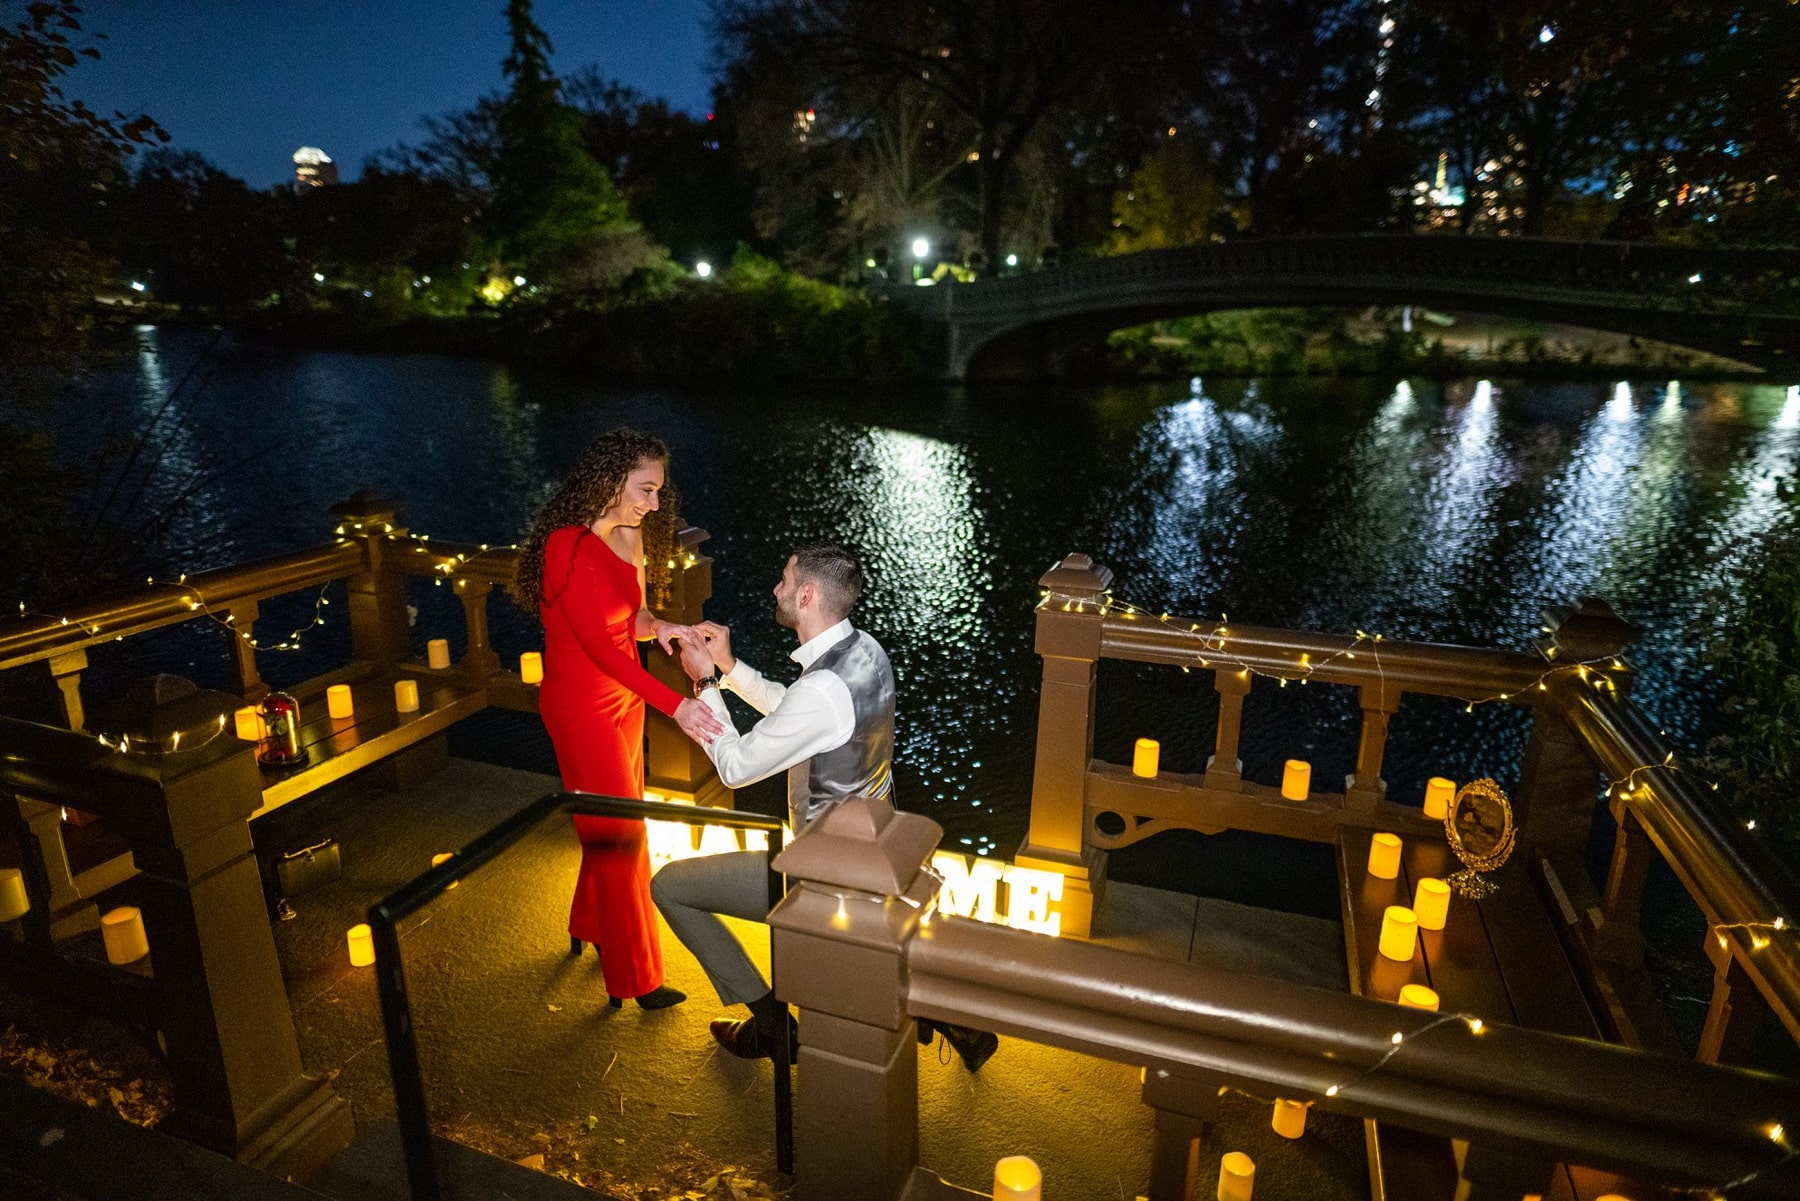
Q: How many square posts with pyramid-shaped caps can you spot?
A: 6